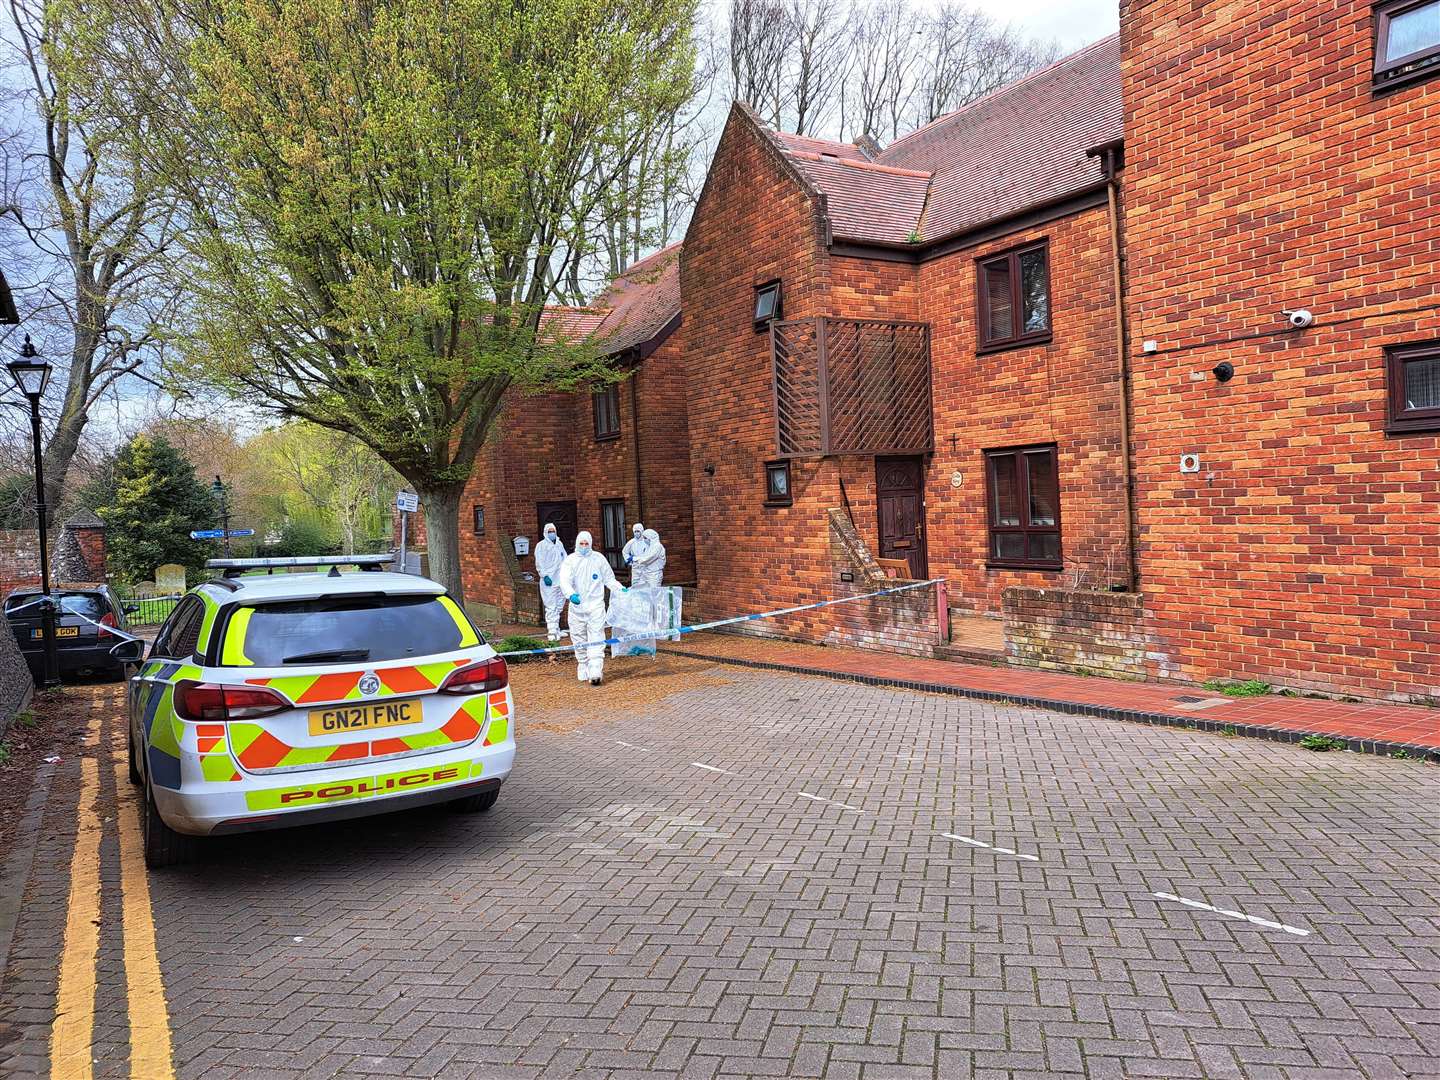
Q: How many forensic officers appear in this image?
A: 4